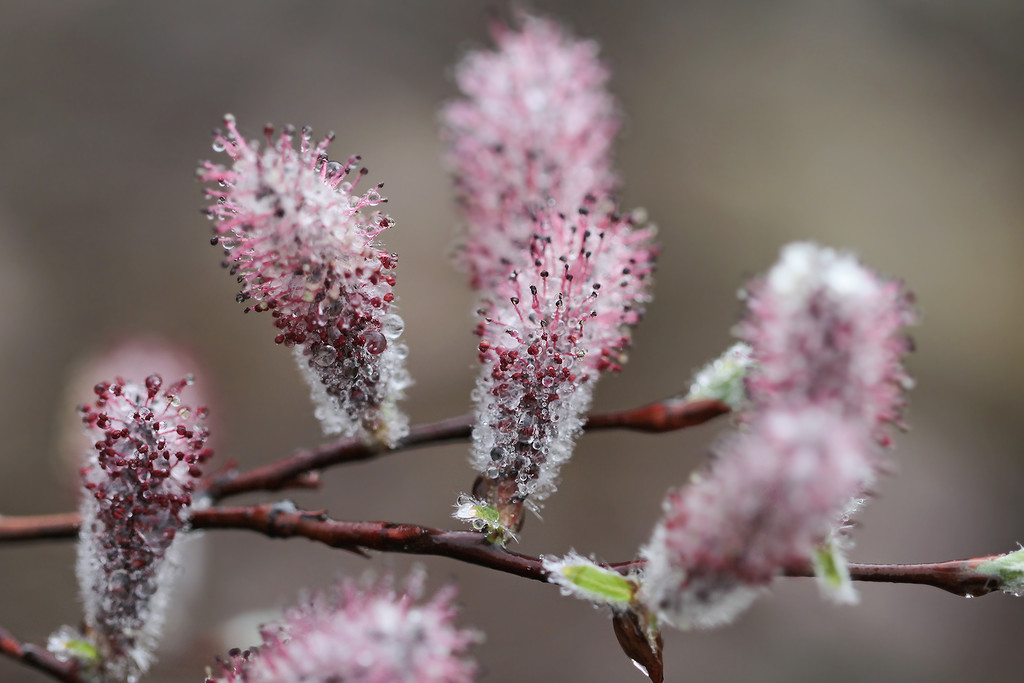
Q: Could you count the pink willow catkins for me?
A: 7